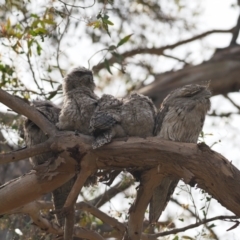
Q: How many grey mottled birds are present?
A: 5